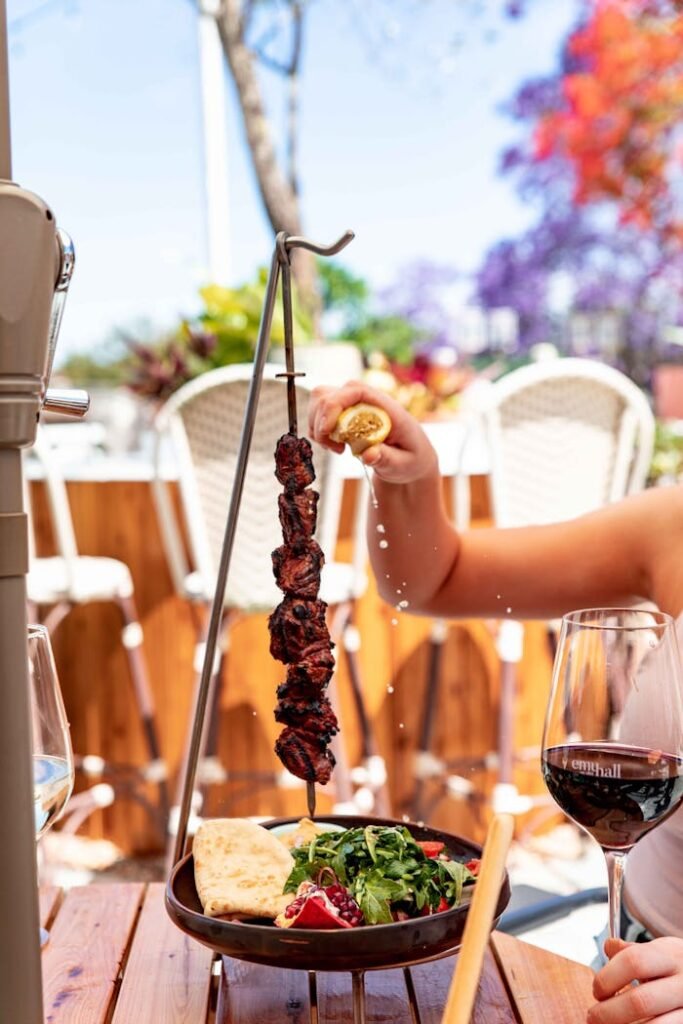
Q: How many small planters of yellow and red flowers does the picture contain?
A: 1